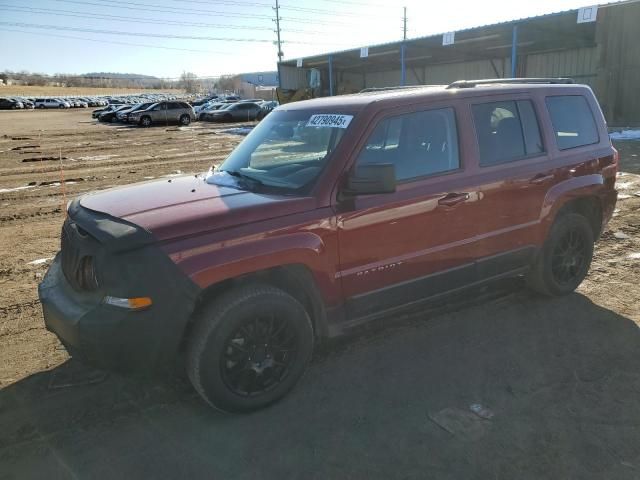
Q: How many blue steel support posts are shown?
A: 3